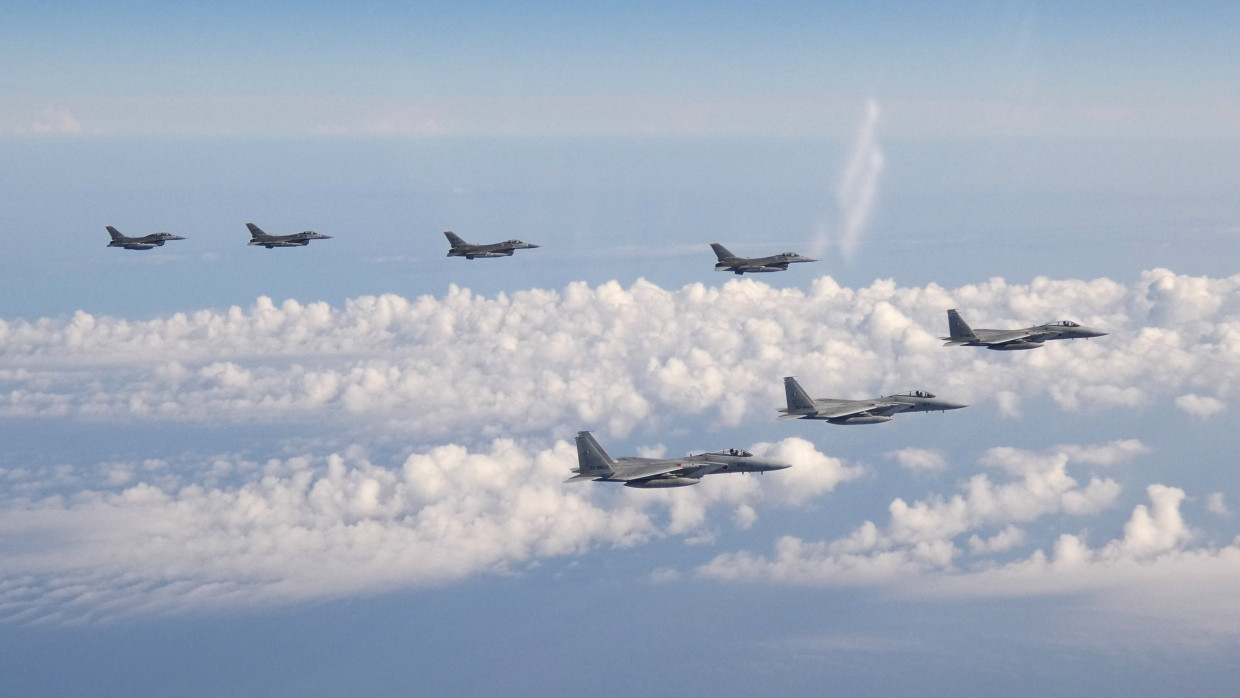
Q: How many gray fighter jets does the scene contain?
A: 7